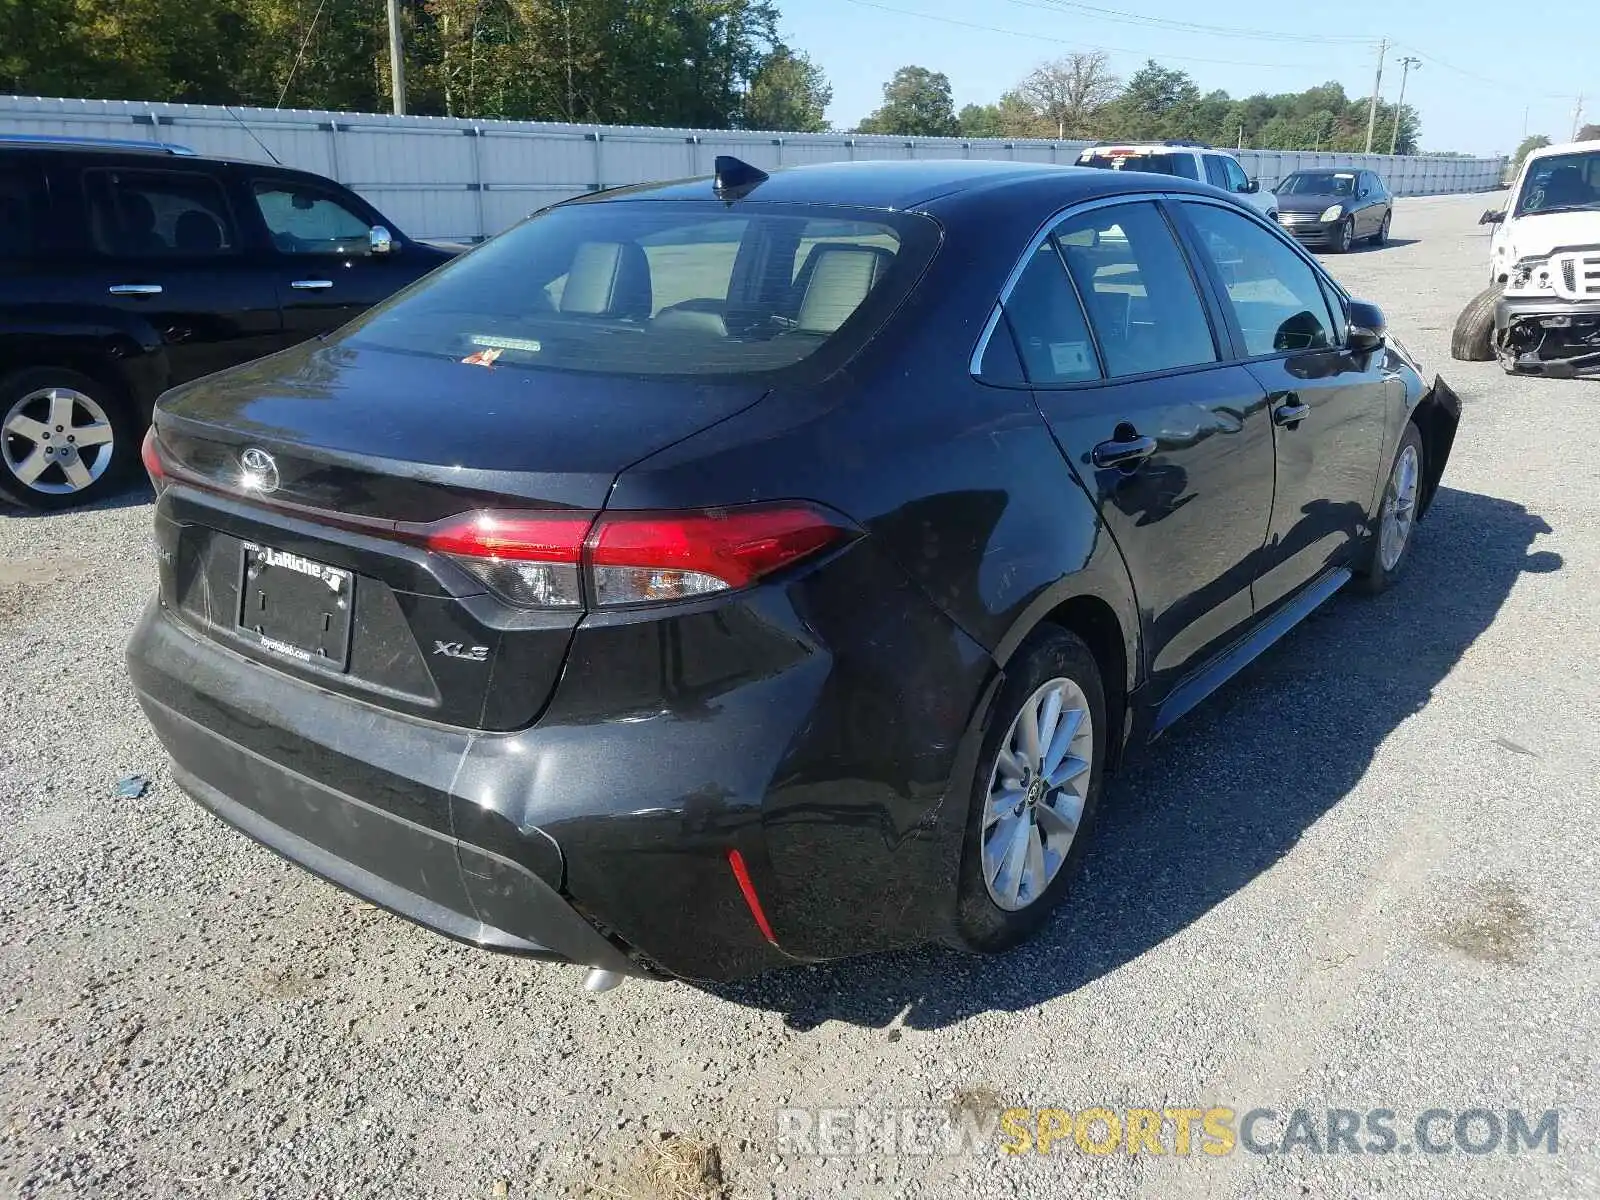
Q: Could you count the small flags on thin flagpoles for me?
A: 0